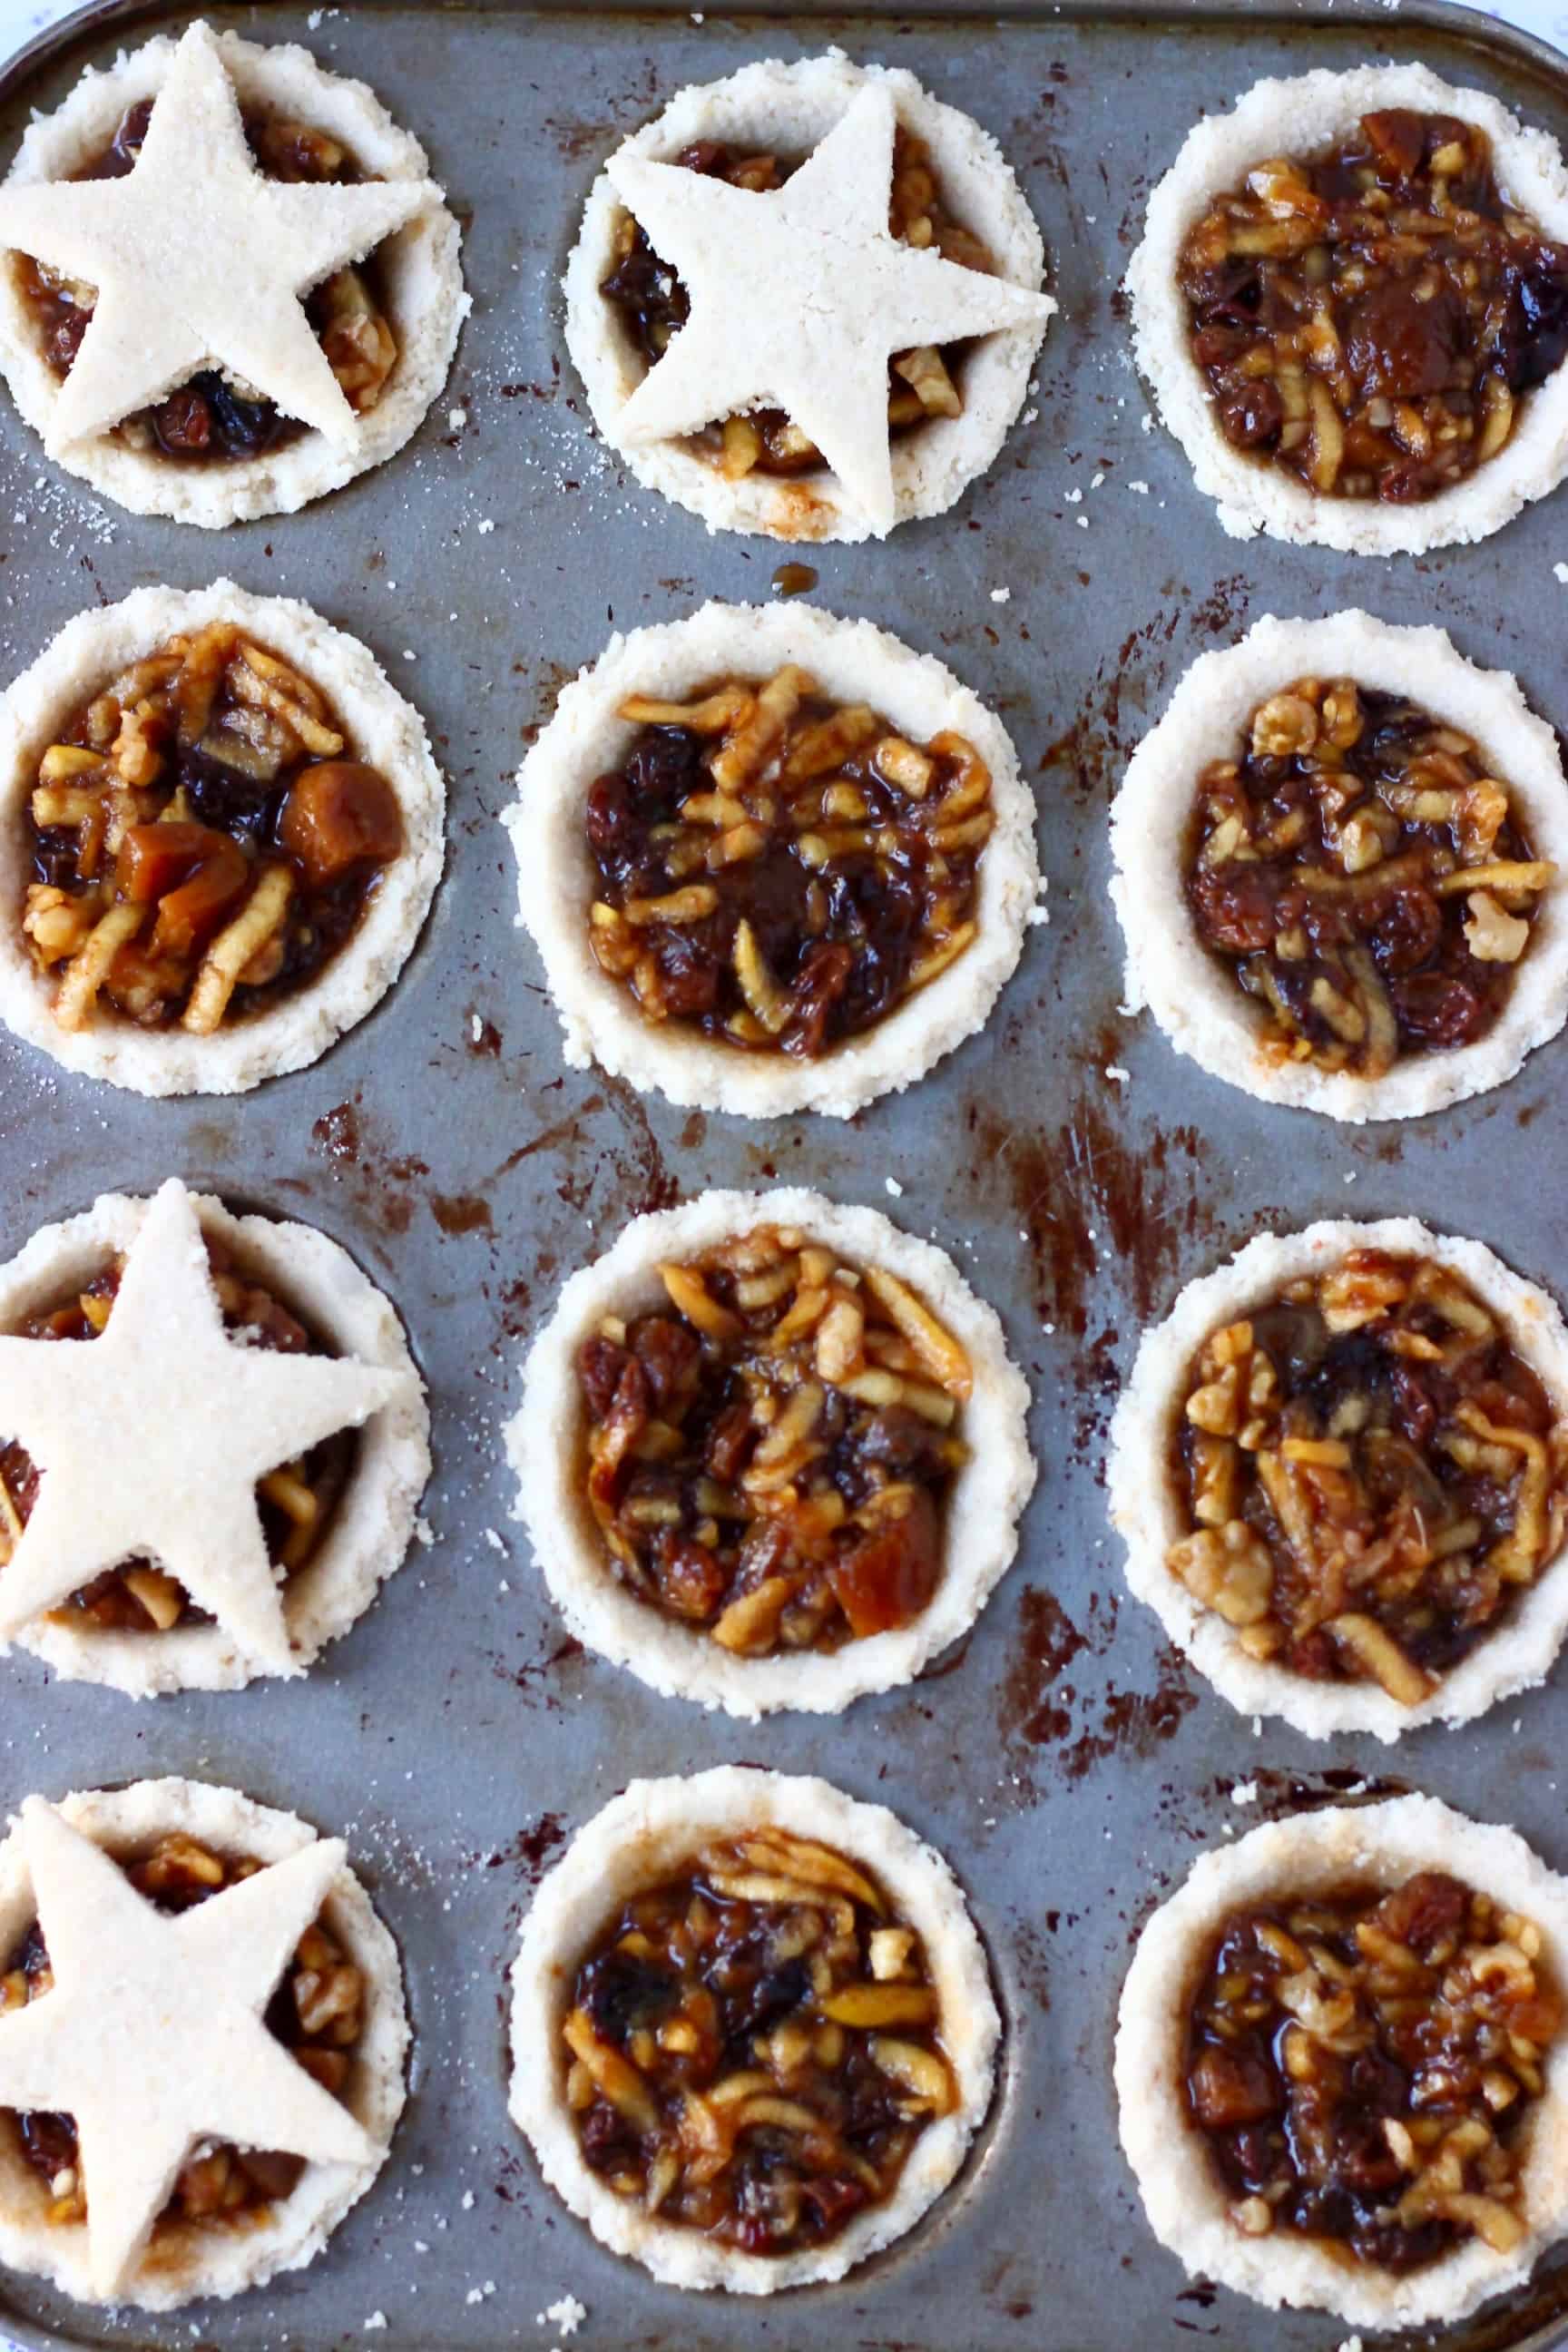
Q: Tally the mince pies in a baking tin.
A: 12